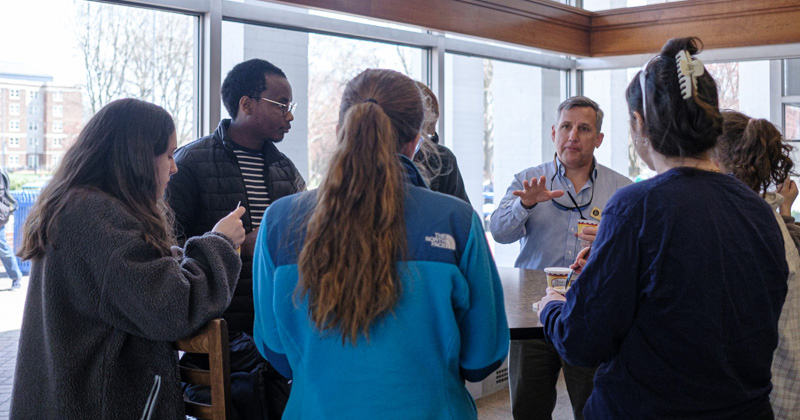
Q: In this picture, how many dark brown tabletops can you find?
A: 1